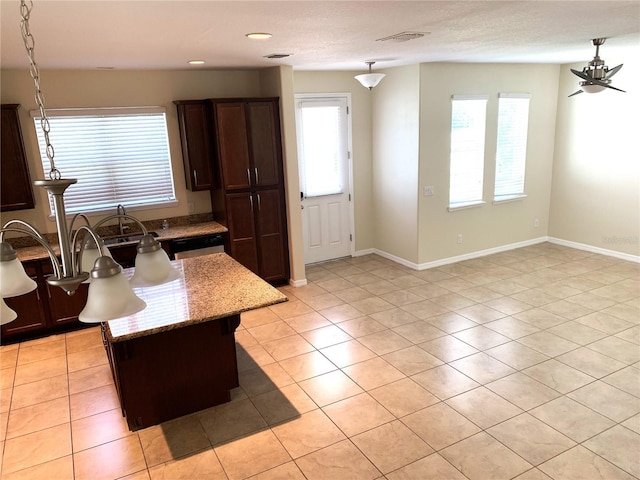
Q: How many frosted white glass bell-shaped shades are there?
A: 5